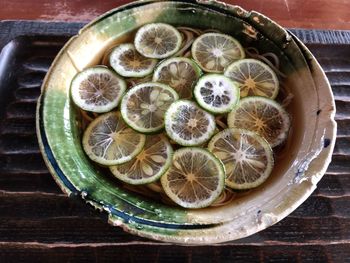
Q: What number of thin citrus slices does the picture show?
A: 14